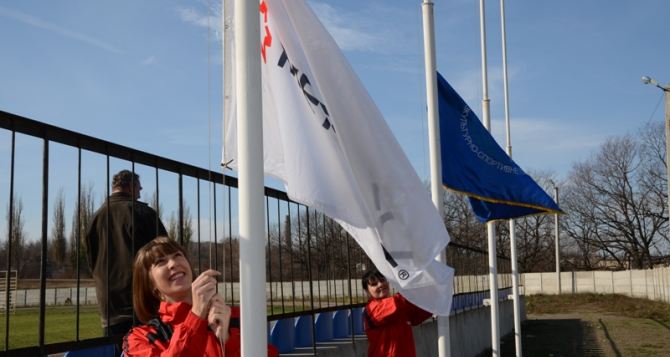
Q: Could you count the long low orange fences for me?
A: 0